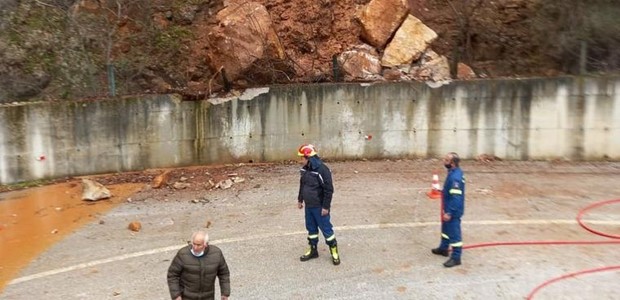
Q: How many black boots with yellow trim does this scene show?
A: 2